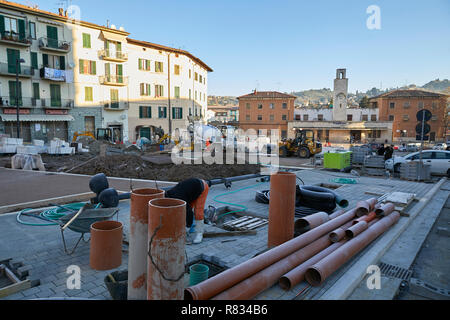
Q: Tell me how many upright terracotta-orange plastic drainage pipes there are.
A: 4